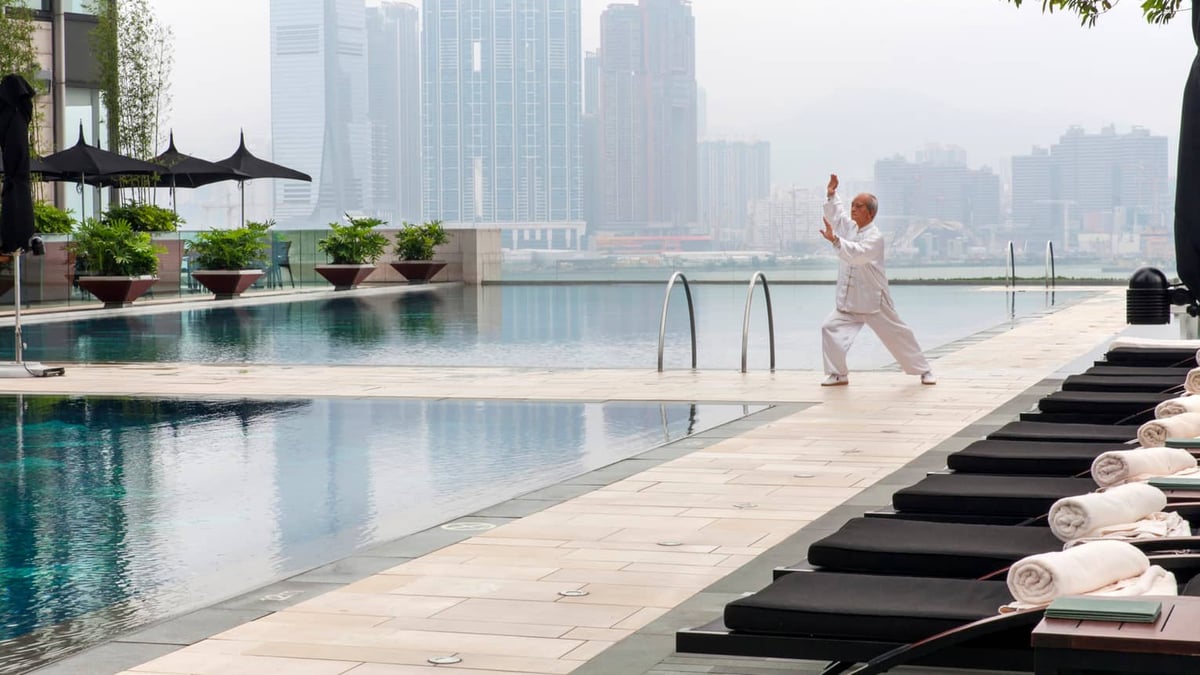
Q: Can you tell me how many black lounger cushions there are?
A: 9